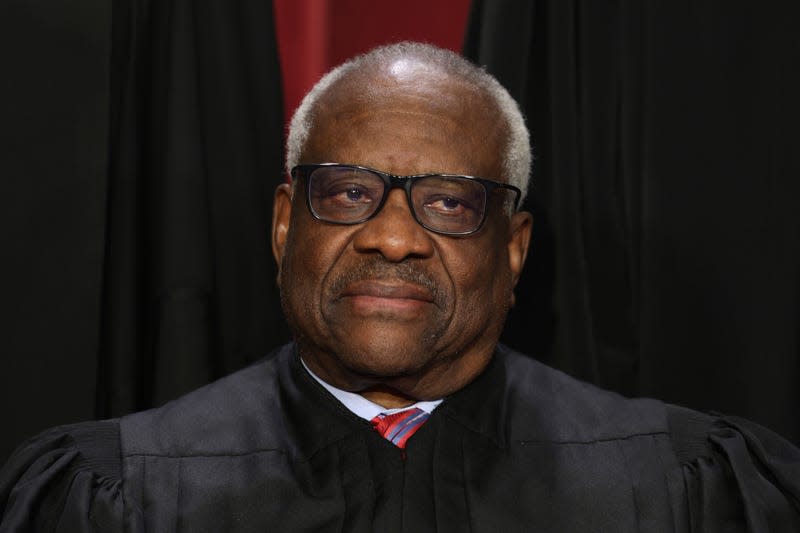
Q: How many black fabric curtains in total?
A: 2